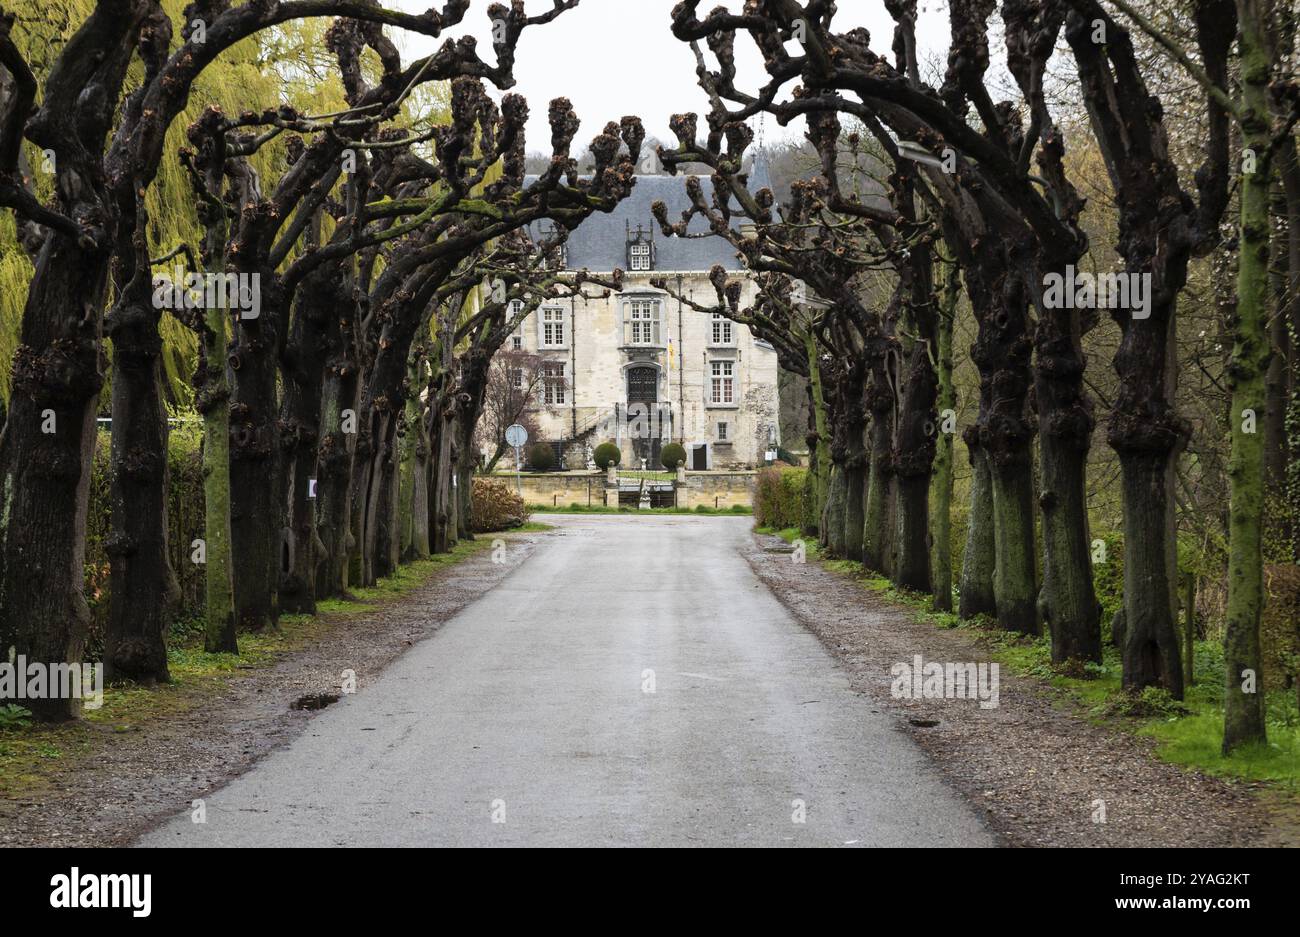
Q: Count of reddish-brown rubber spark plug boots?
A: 0